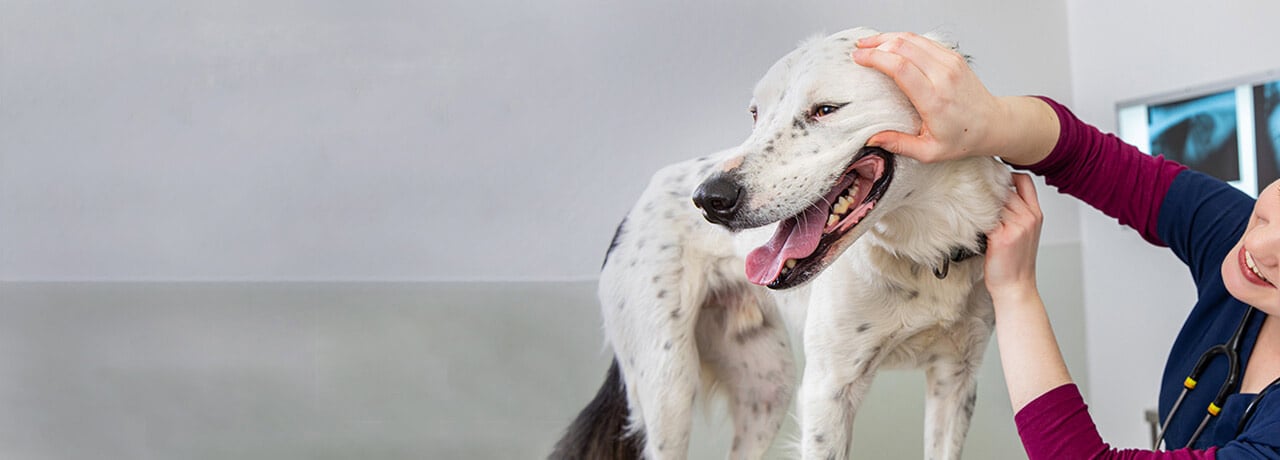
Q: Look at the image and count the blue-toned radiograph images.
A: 2